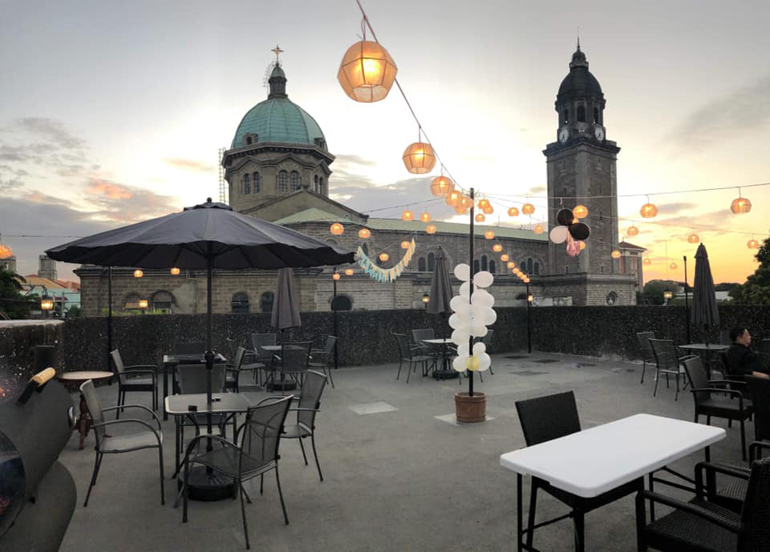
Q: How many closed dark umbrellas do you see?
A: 3